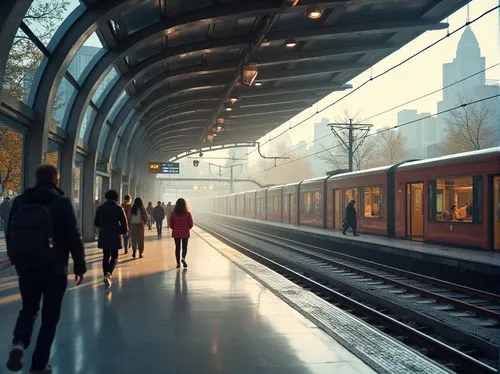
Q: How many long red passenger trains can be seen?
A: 1